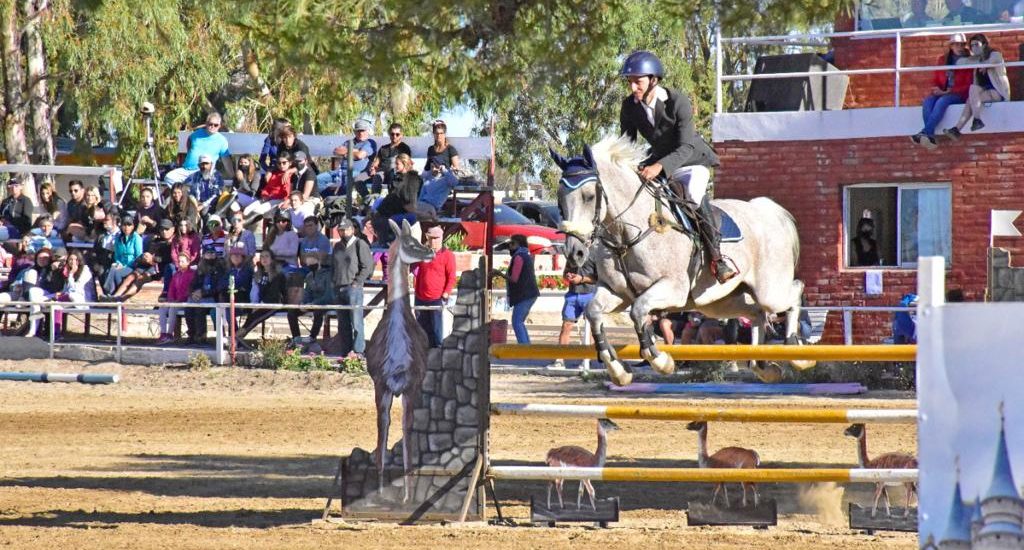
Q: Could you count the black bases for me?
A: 3